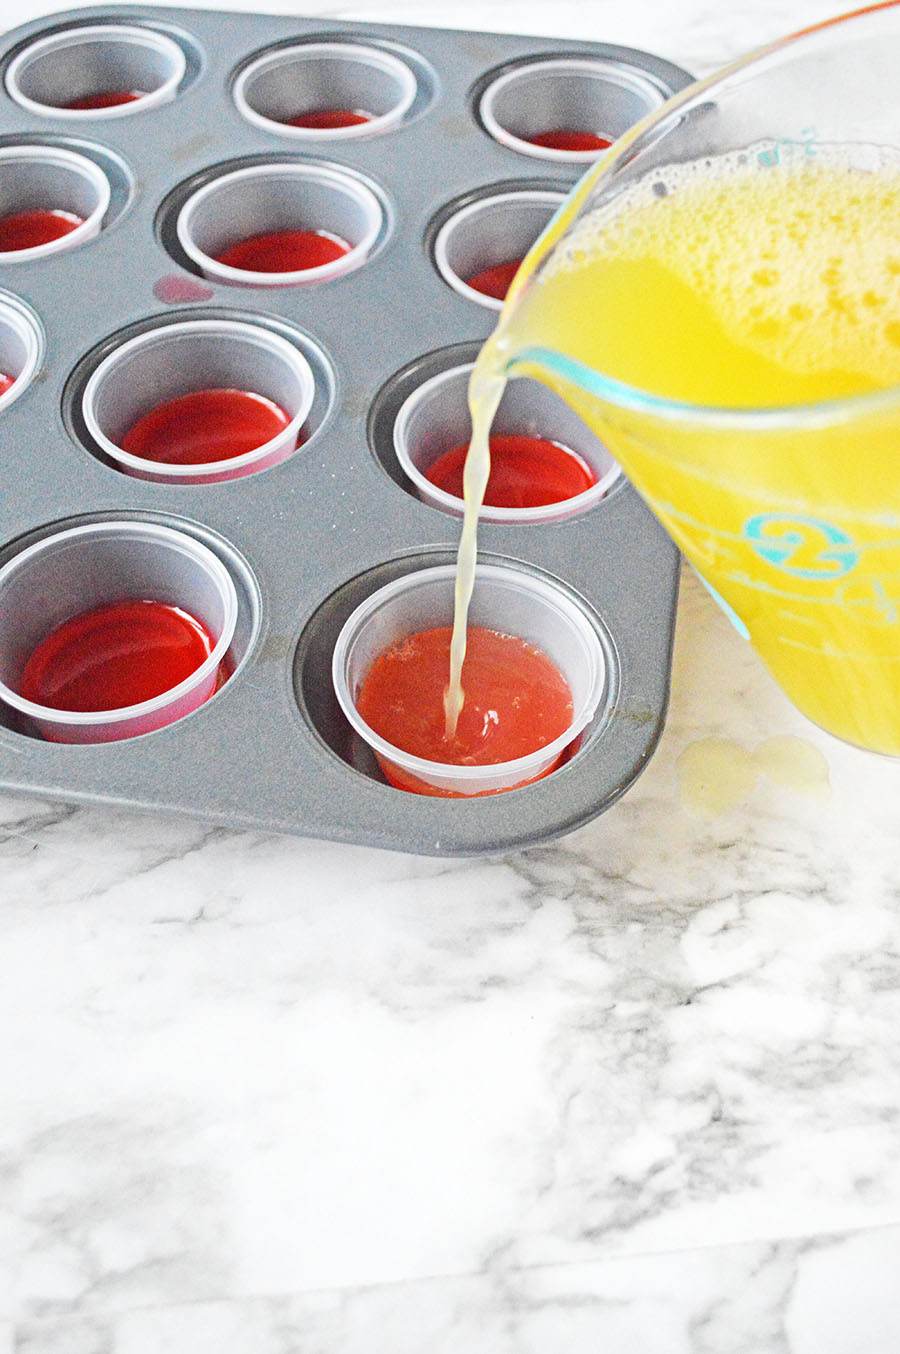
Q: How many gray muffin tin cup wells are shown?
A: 11